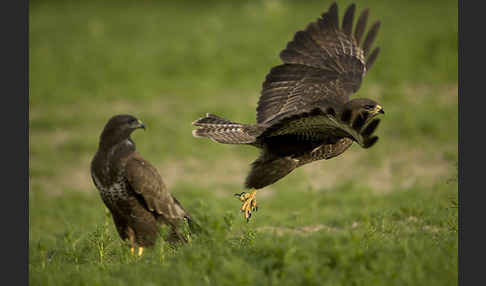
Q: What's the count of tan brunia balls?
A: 0